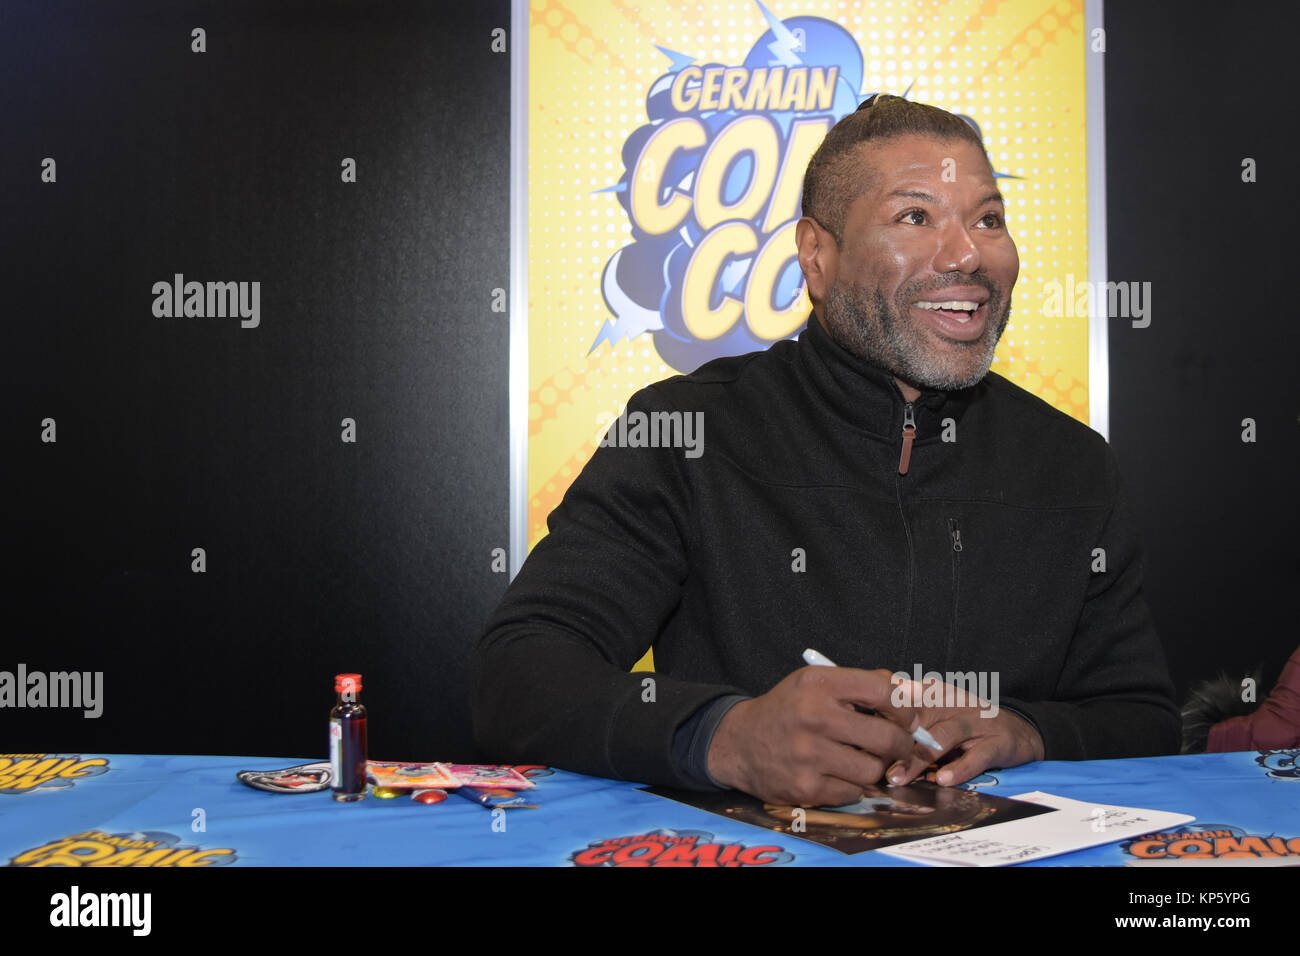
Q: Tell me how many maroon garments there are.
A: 1